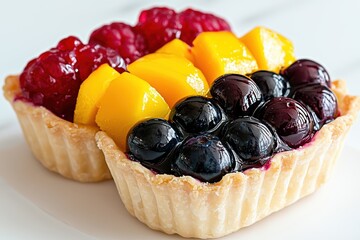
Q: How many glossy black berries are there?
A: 9